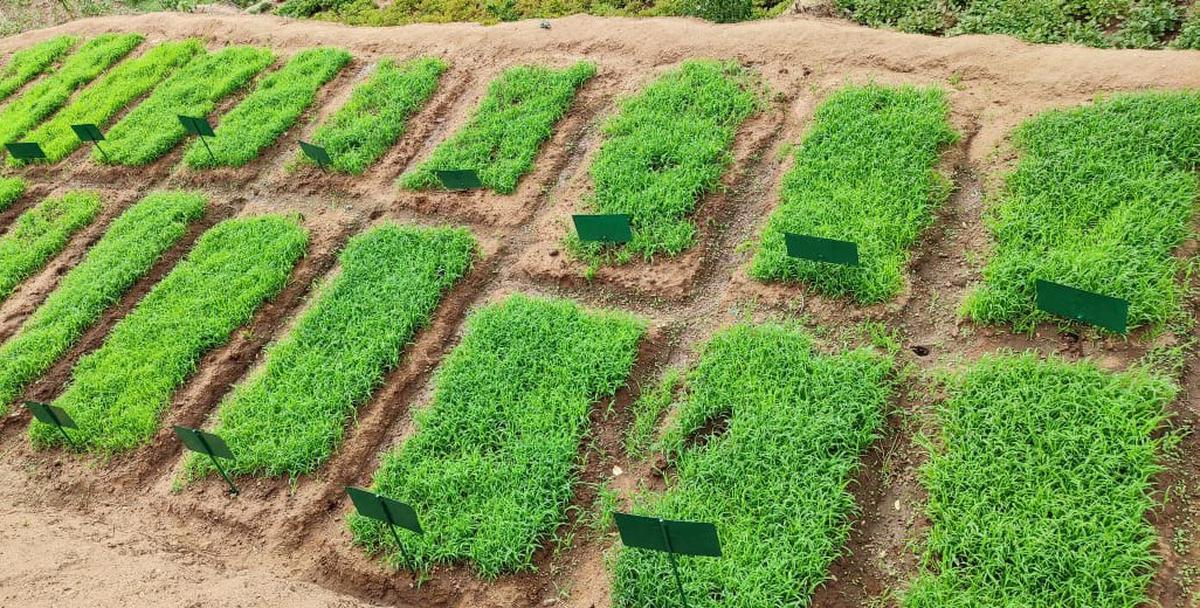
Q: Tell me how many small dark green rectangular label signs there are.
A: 12